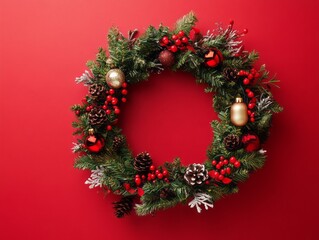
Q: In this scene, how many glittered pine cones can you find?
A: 1